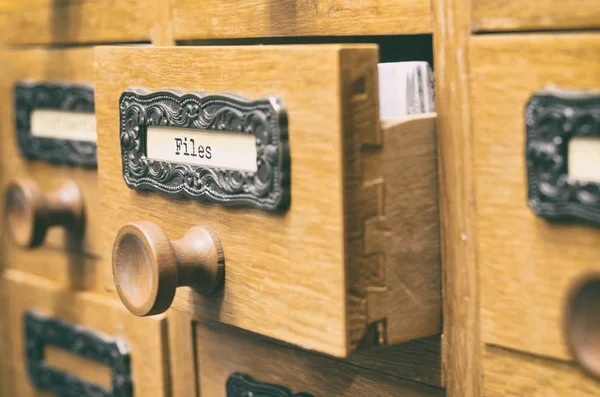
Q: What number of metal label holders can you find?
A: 5